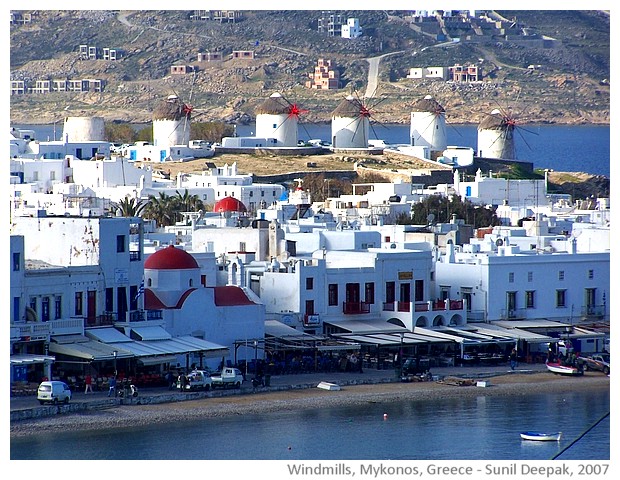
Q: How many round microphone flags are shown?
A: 0